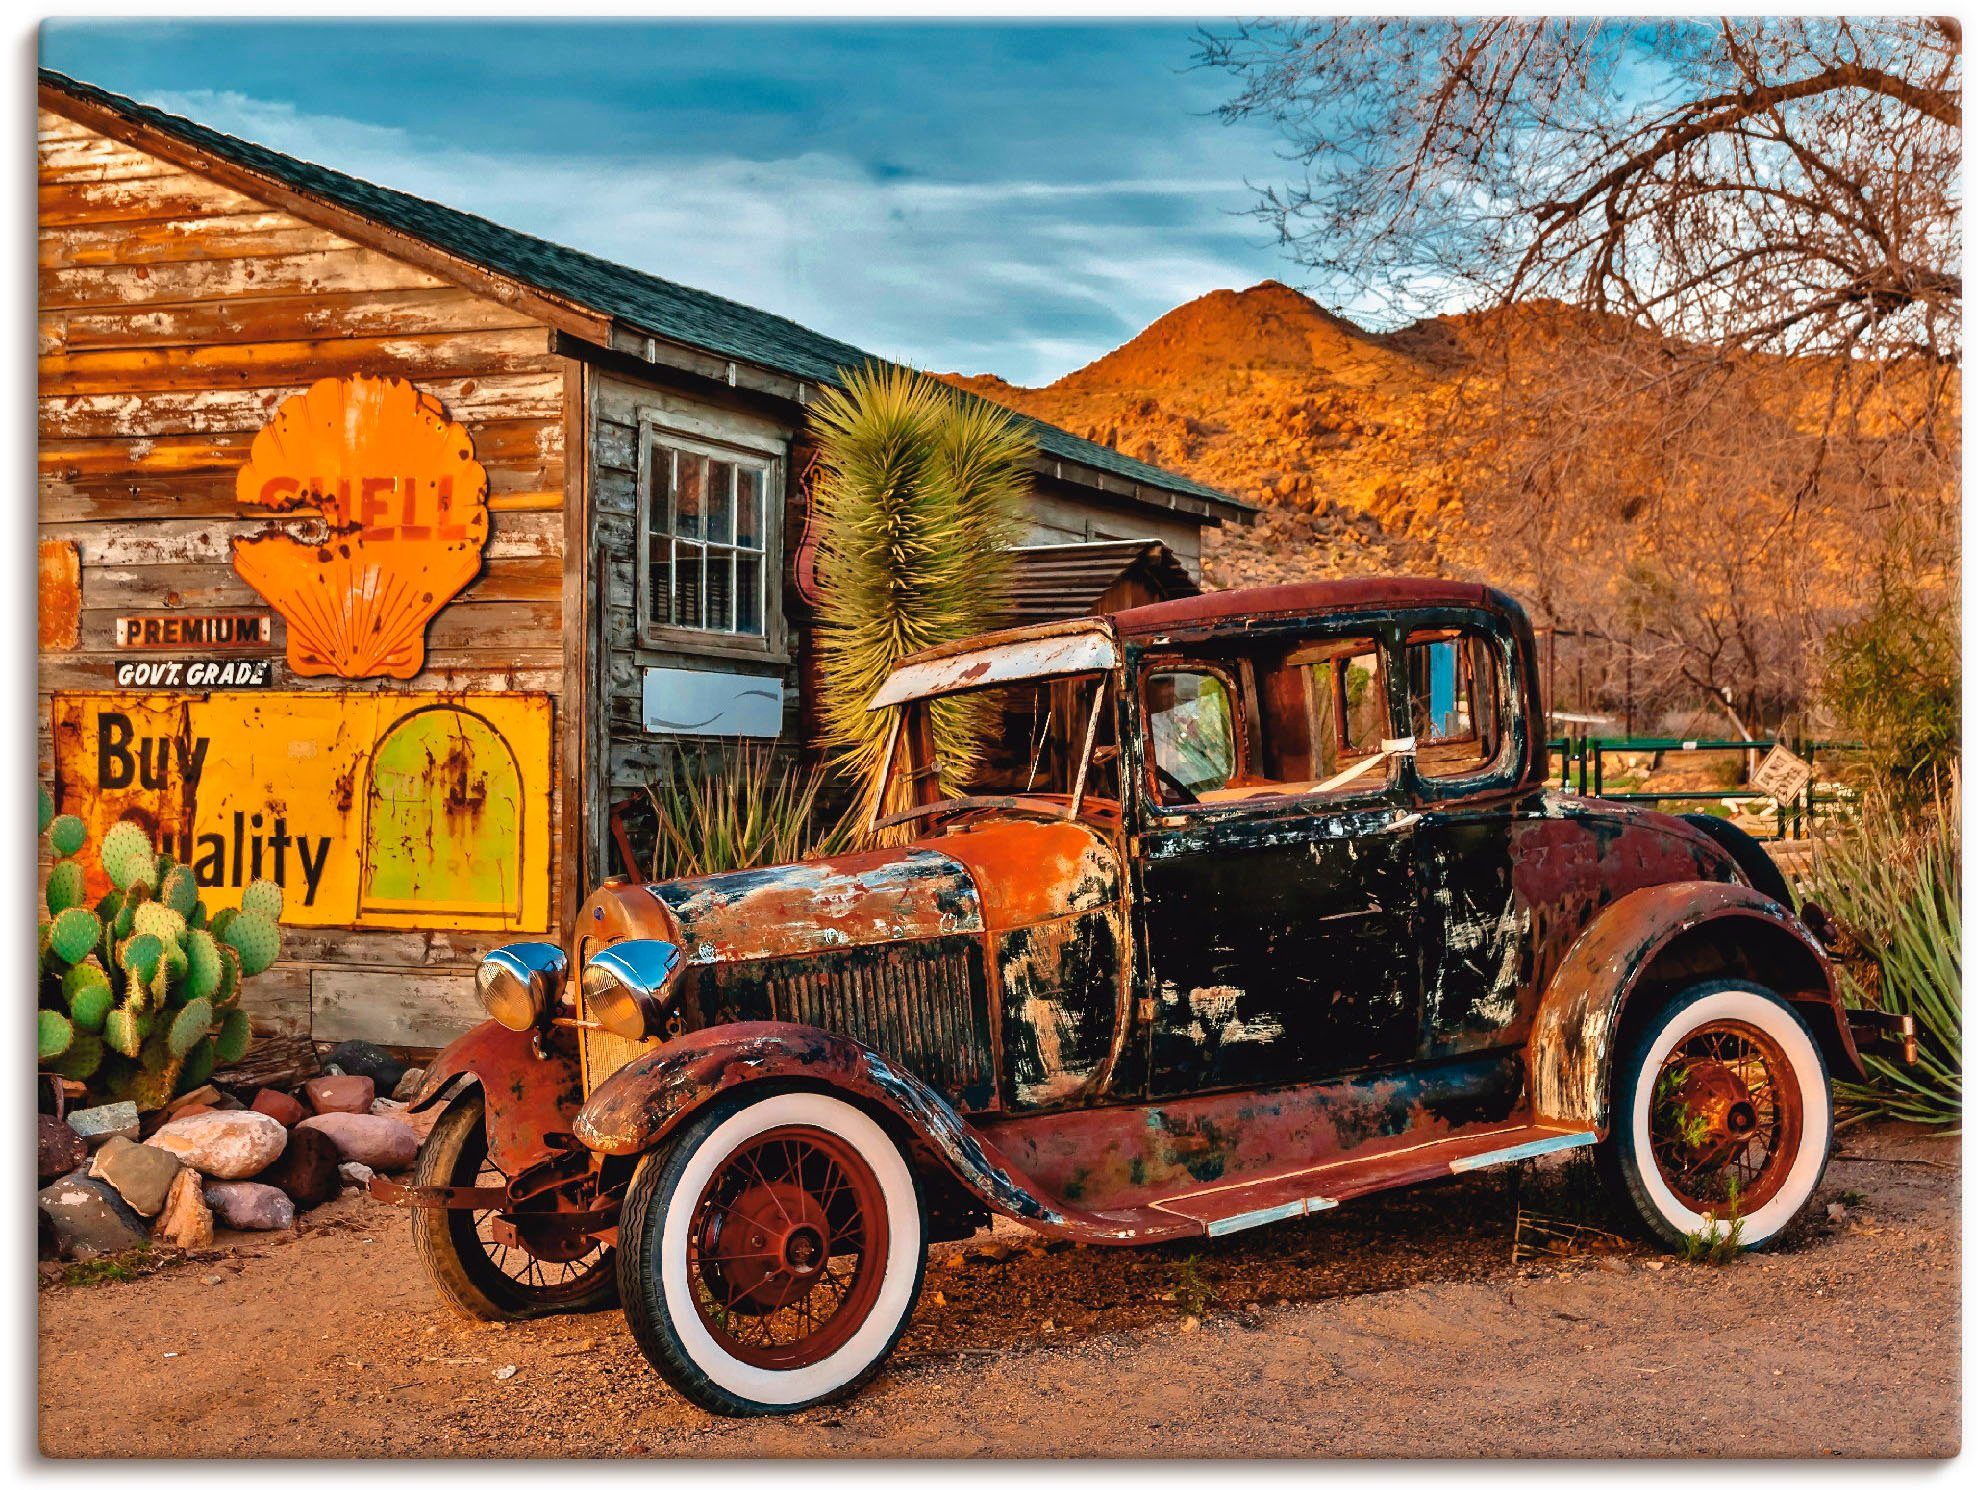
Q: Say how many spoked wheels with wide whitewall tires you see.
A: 2